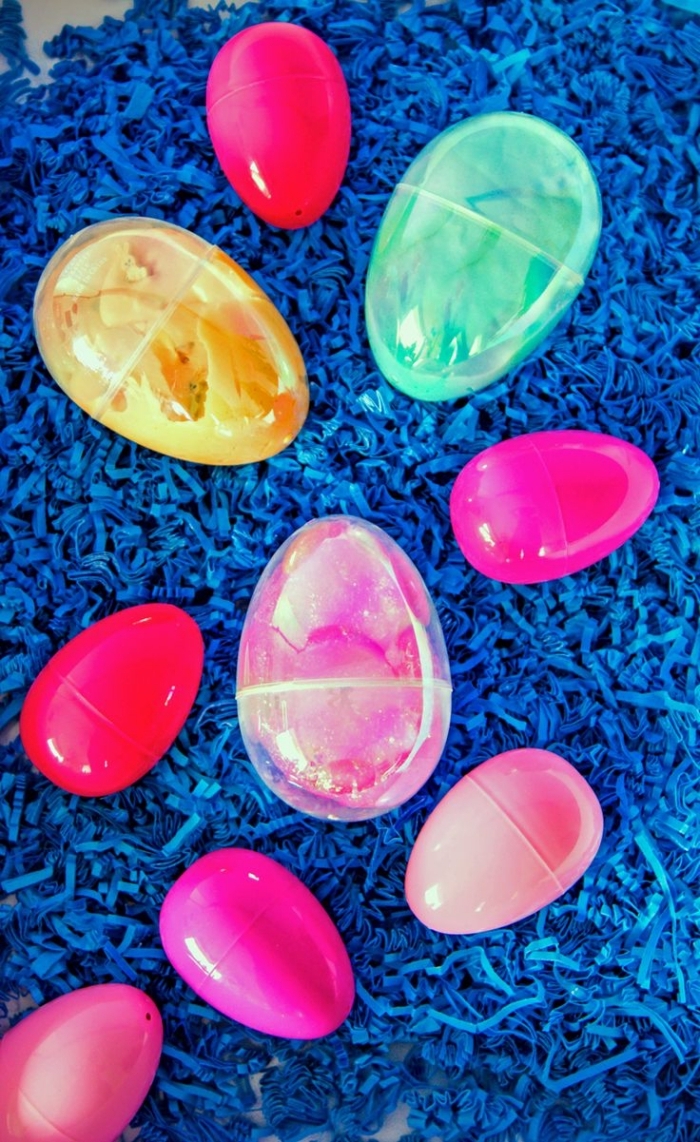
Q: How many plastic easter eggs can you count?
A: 9